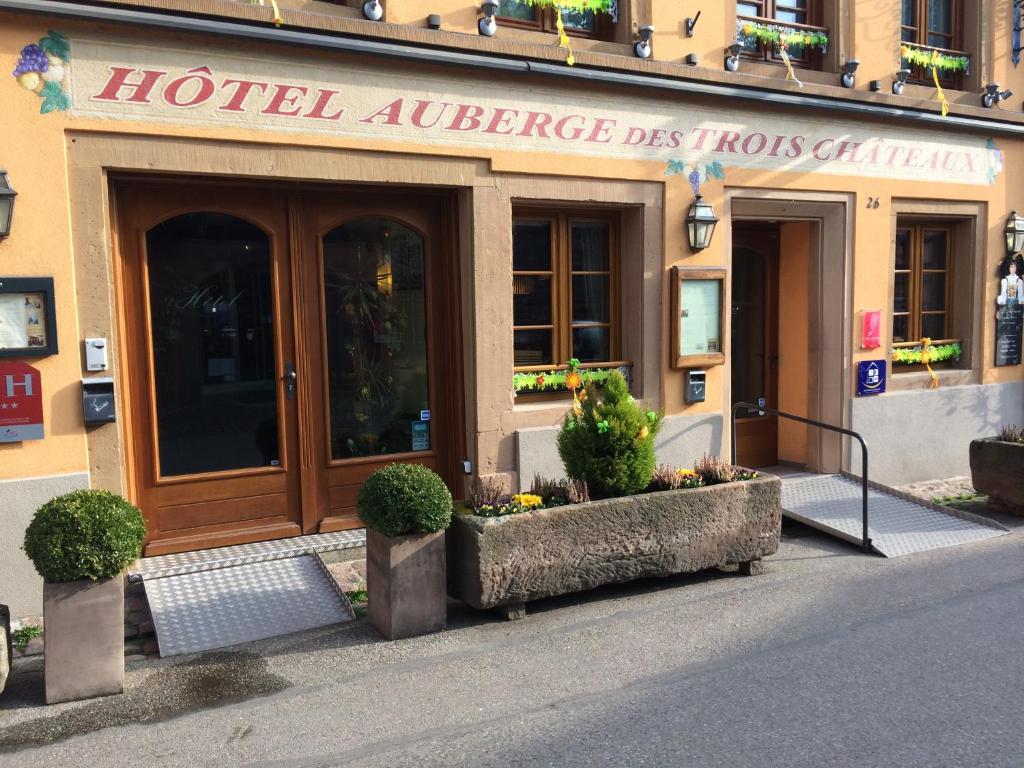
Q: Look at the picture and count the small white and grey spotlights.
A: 7